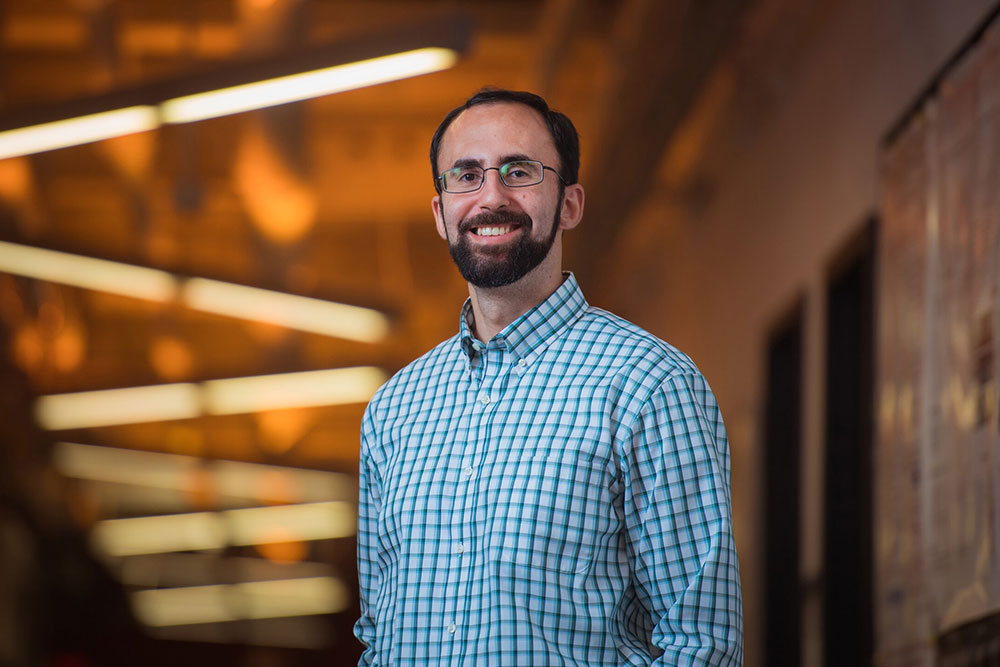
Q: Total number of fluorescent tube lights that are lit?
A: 12